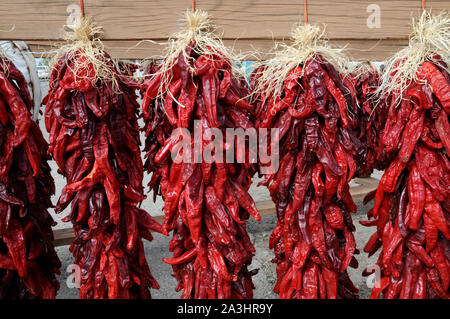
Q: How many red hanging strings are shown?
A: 4